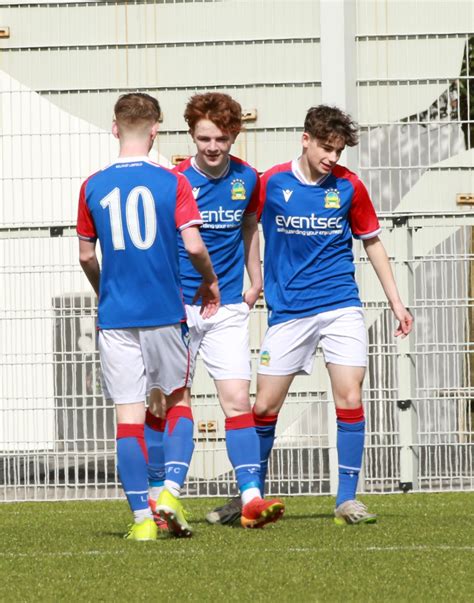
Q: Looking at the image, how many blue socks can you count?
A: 6